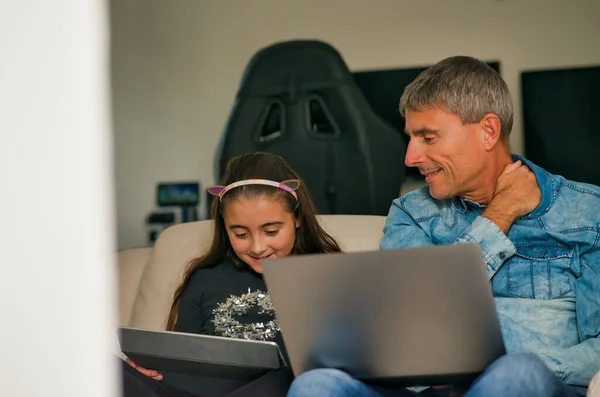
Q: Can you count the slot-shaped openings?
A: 2